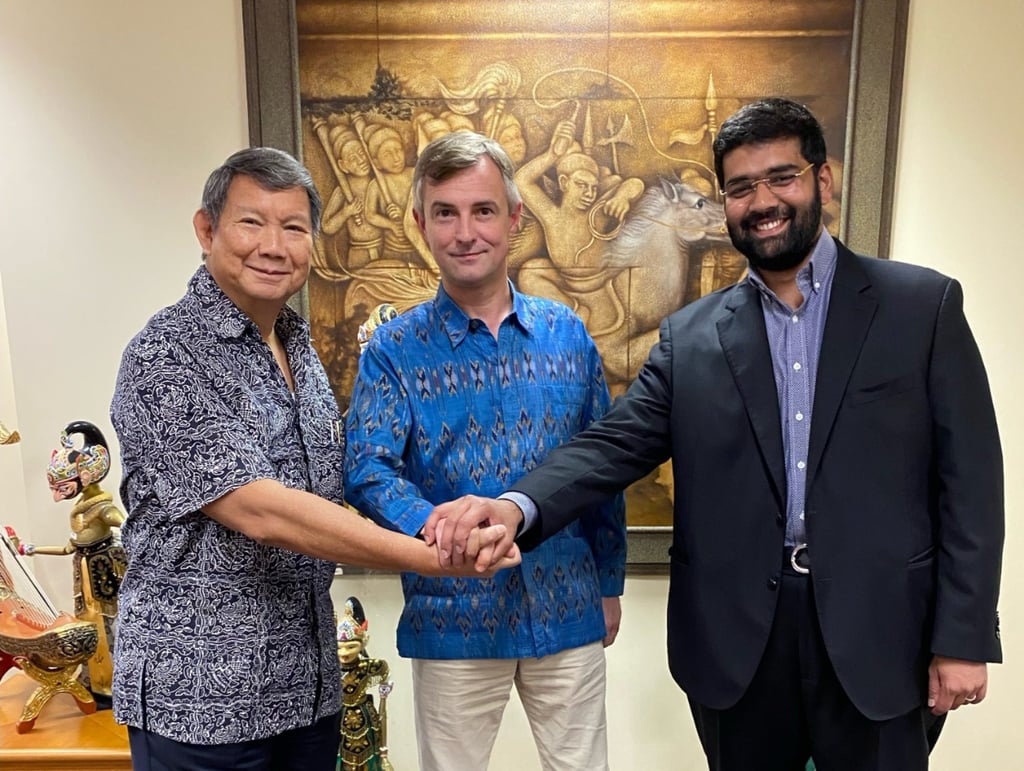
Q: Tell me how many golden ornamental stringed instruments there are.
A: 1